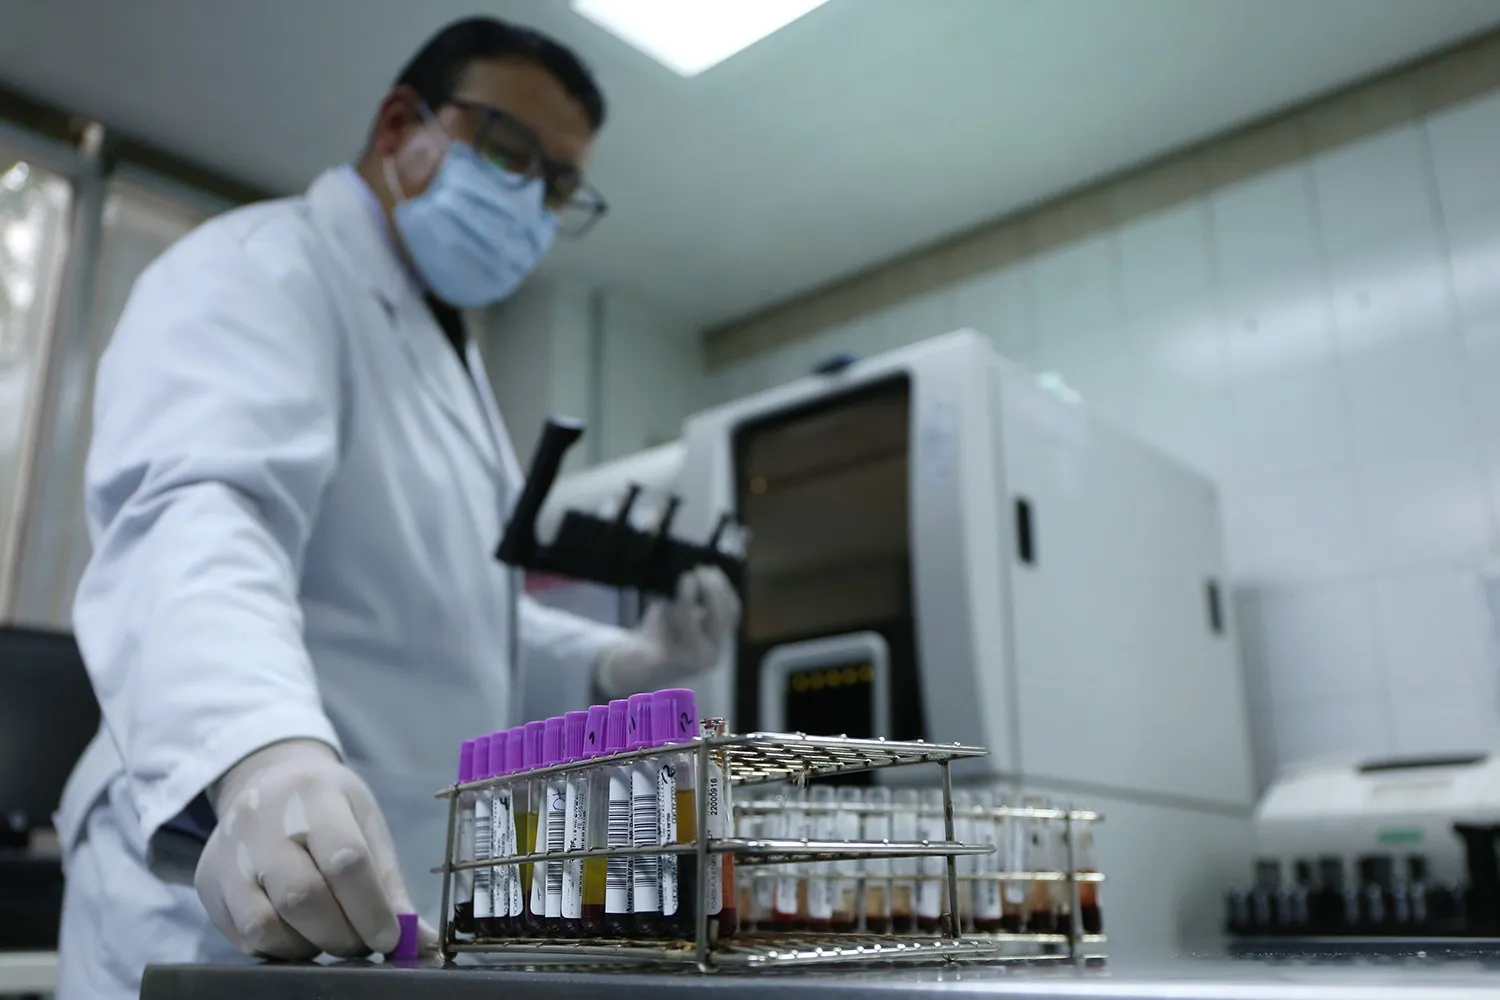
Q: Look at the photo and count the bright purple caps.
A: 12